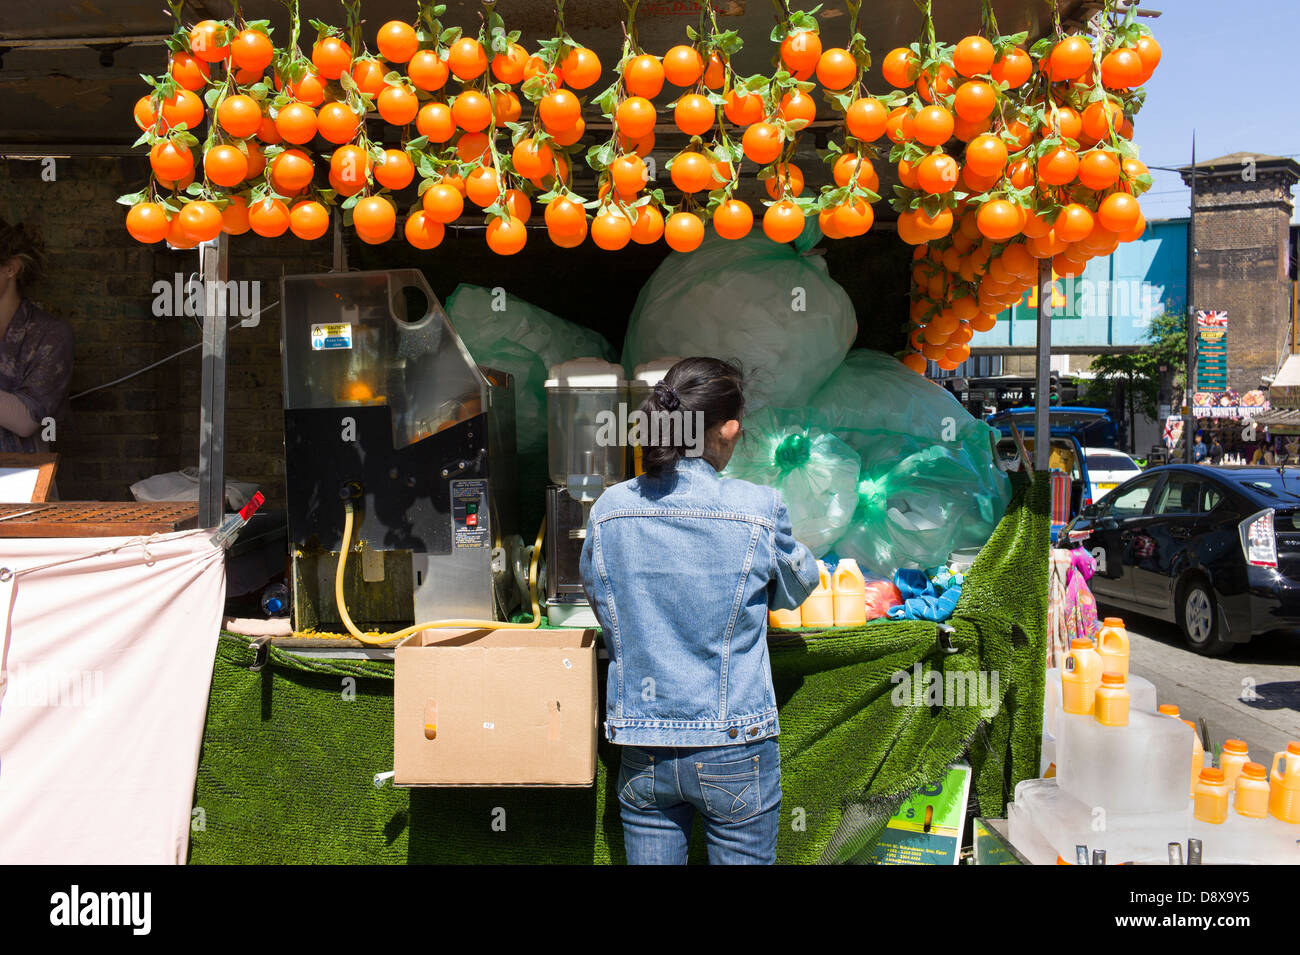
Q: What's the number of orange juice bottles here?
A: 12